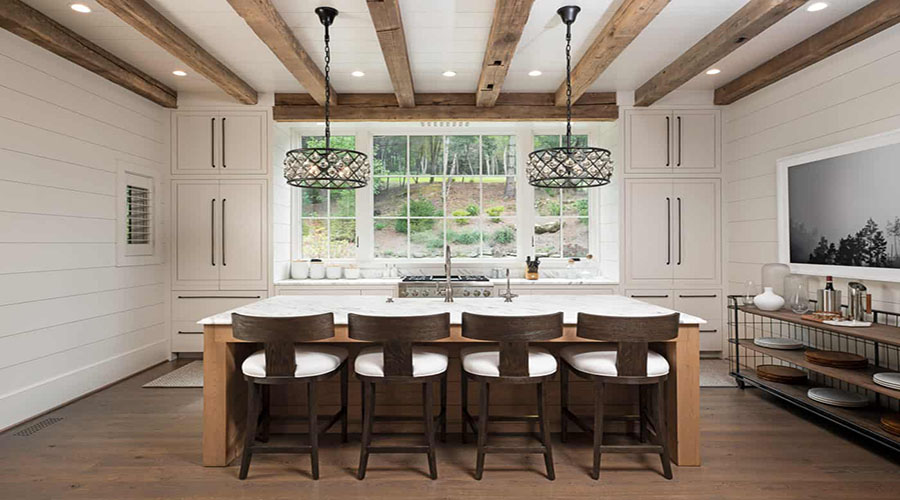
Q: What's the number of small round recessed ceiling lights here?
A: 7